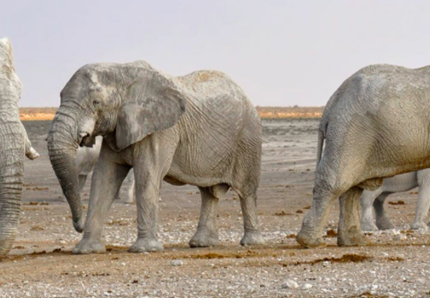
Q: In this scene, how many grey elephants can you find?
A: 5